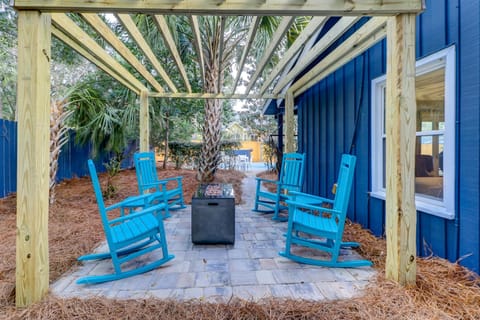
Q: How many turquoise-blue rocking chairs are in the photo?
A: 4